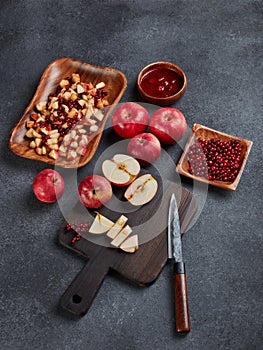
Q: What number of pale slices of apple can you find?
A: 4